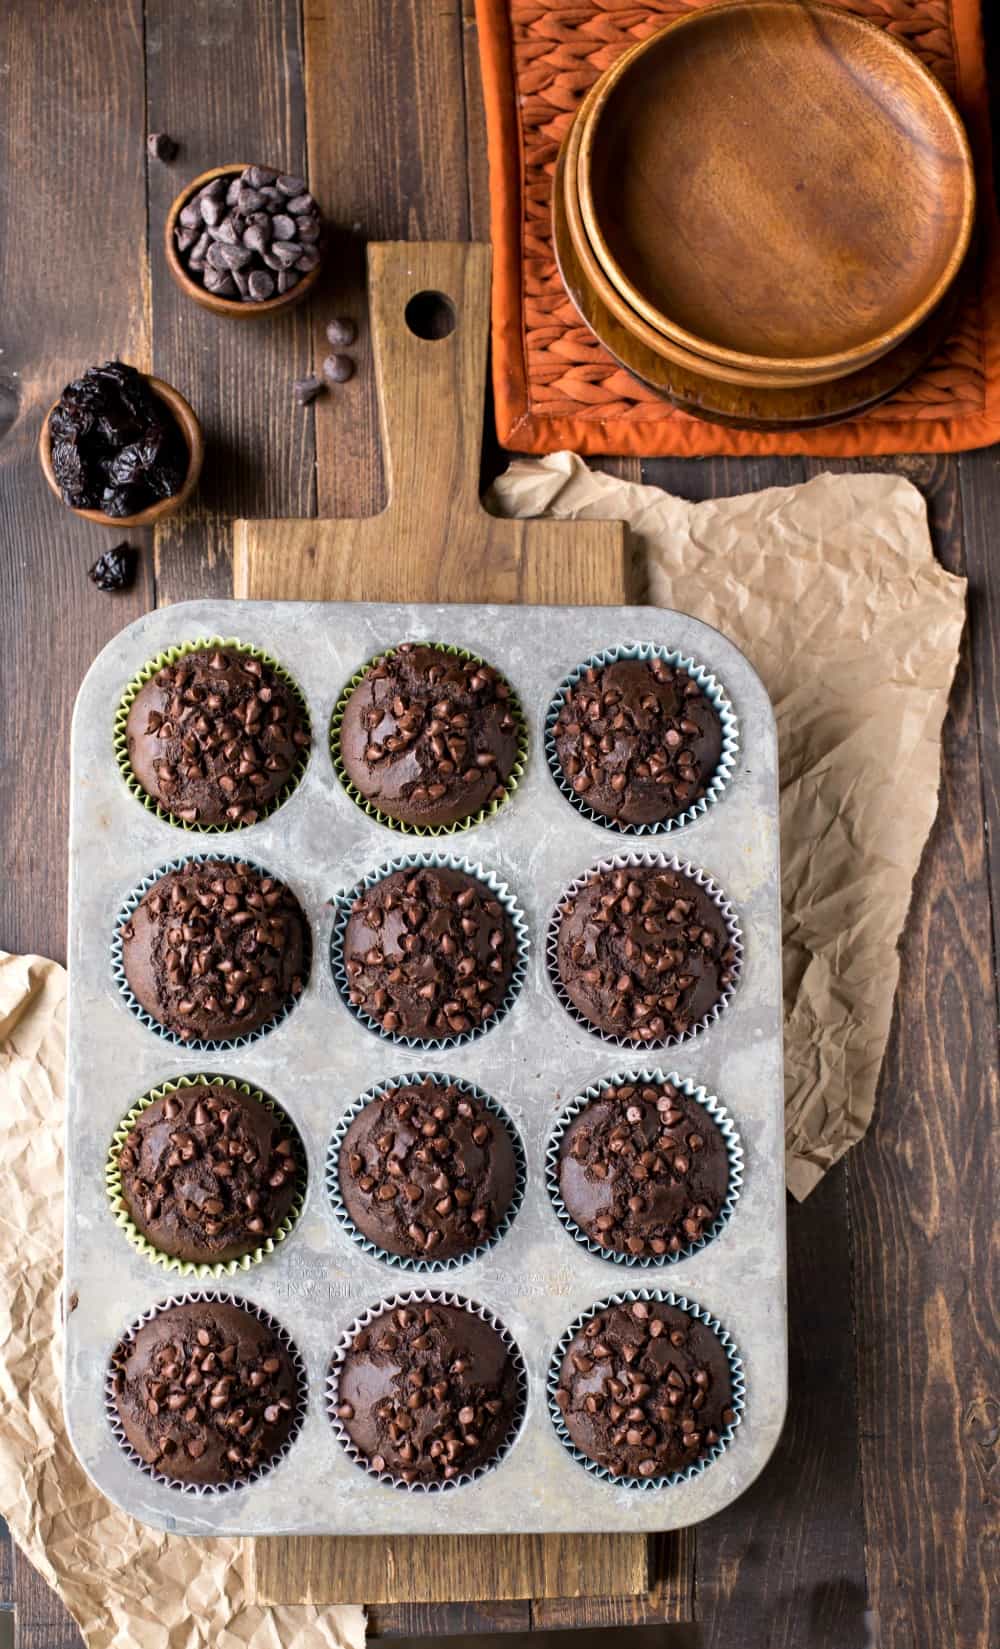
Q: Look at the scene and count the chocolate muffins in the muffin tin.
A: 12